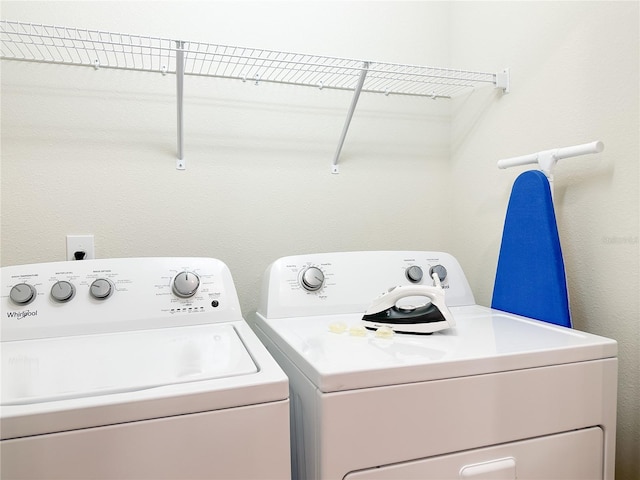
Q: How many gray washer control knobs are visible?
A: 4